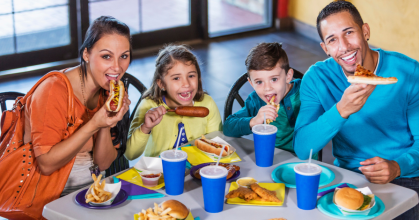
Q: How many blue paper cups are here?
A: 4